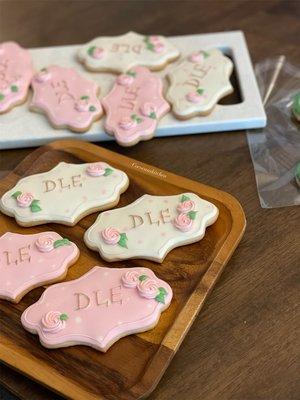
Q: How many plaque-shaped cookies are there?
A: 9